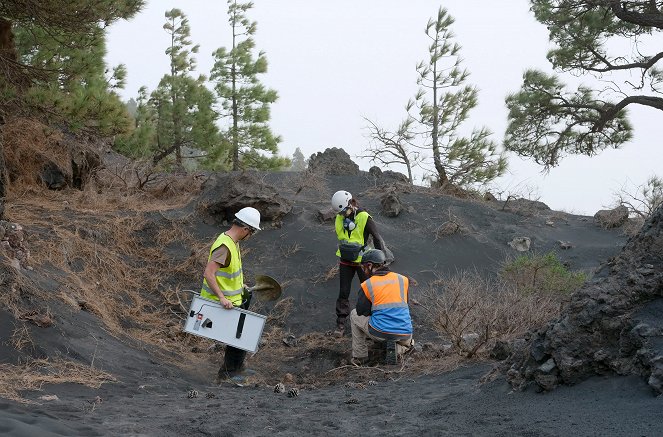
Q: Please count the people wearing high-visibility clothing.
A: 3